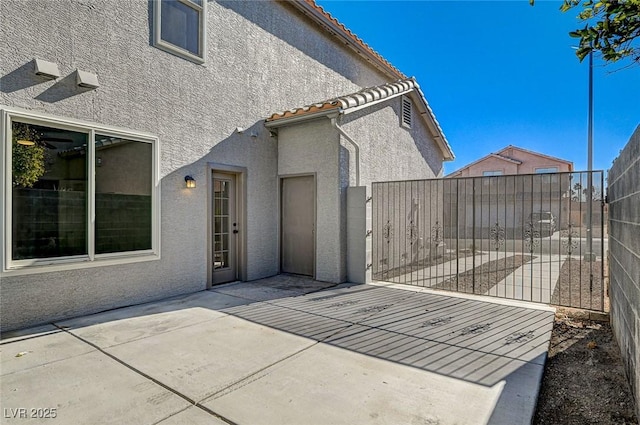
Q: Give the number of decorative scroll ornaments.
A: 6